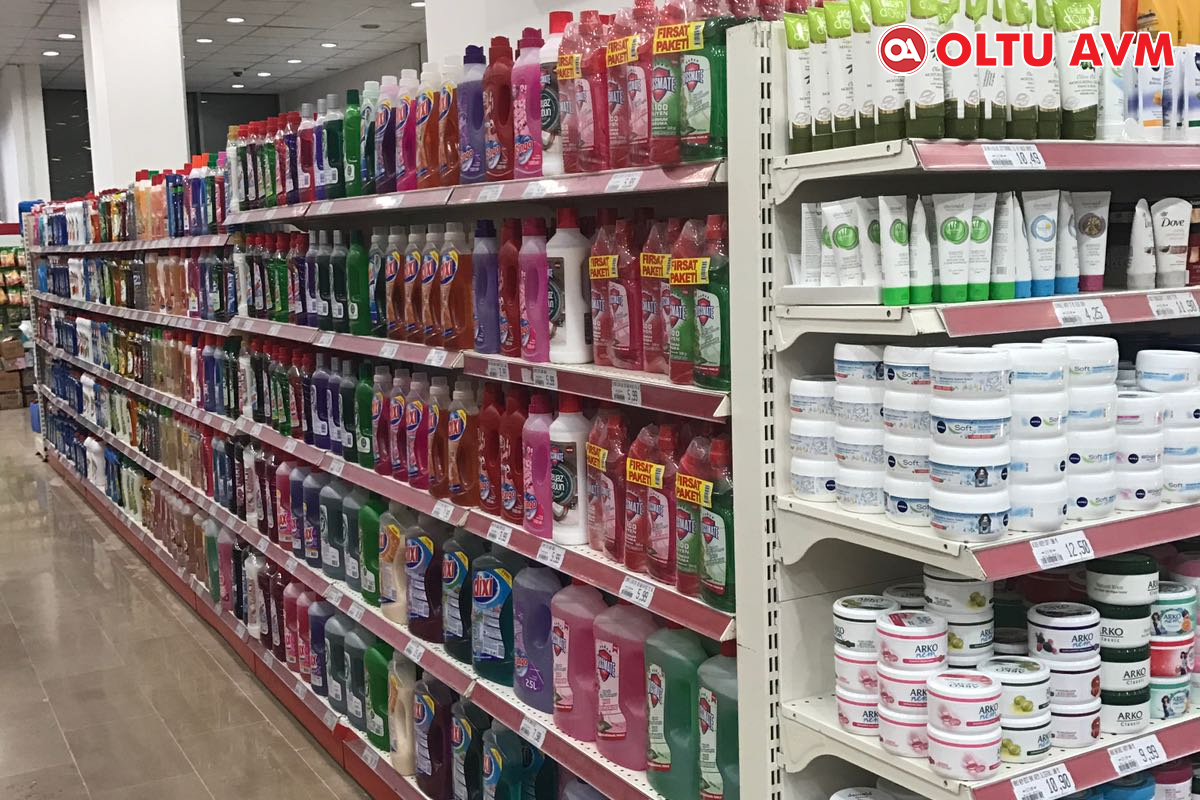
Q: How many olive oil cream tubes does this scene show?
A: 11